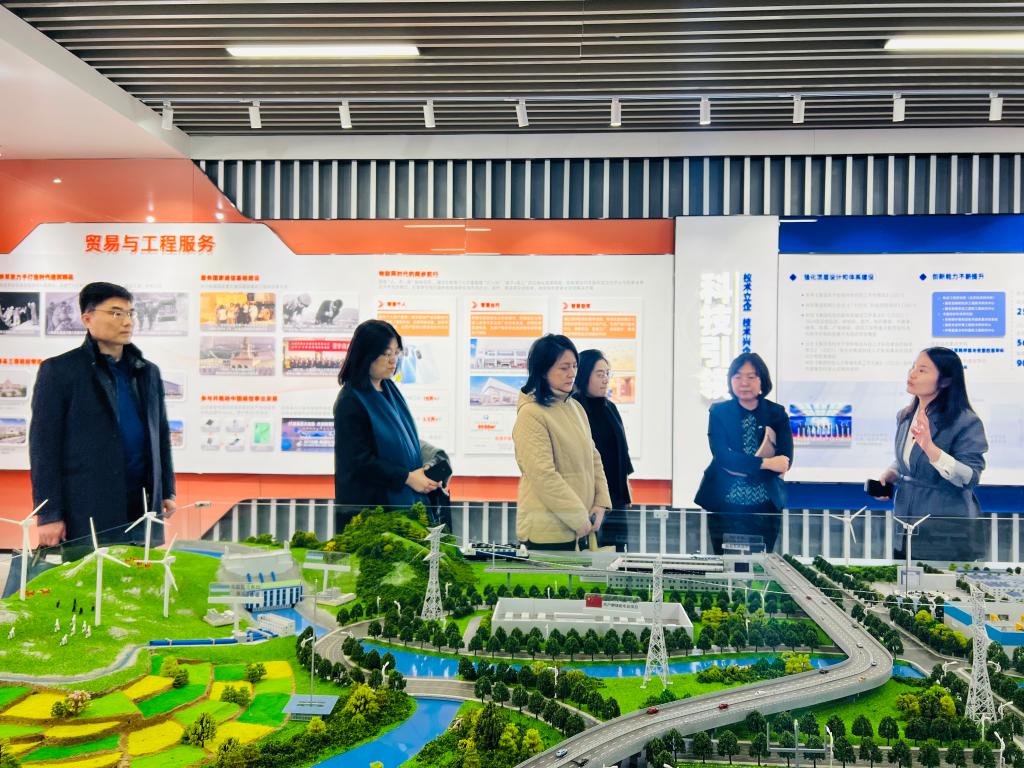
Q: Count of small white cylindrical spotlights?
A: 10